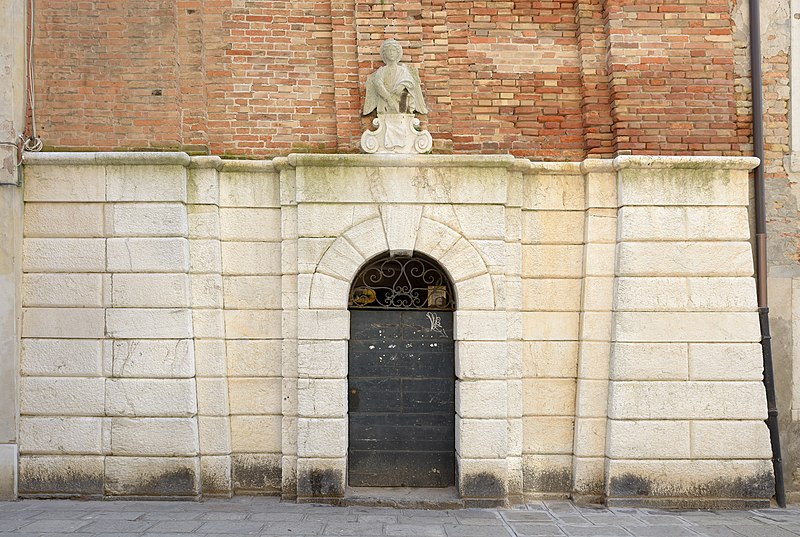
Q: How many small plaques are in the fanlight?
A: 2